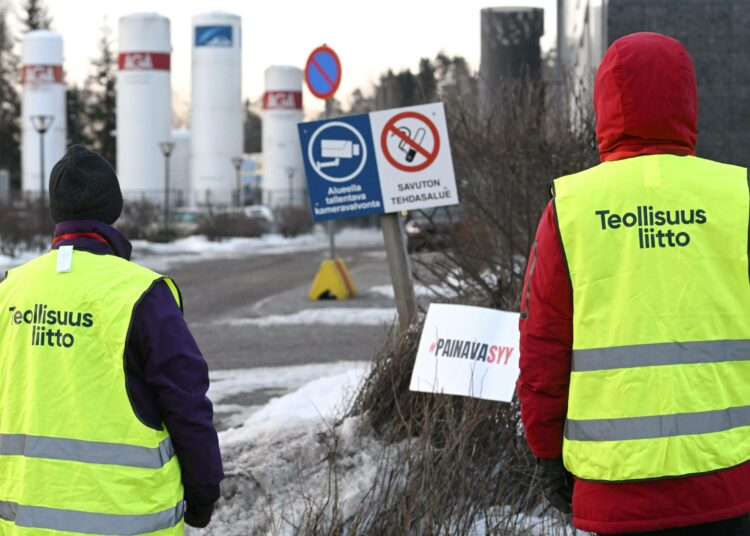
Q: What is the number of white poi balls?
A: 0